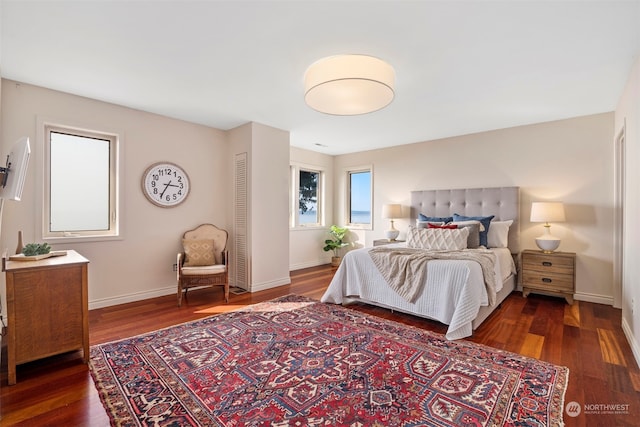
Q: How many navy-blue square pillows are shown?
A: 2